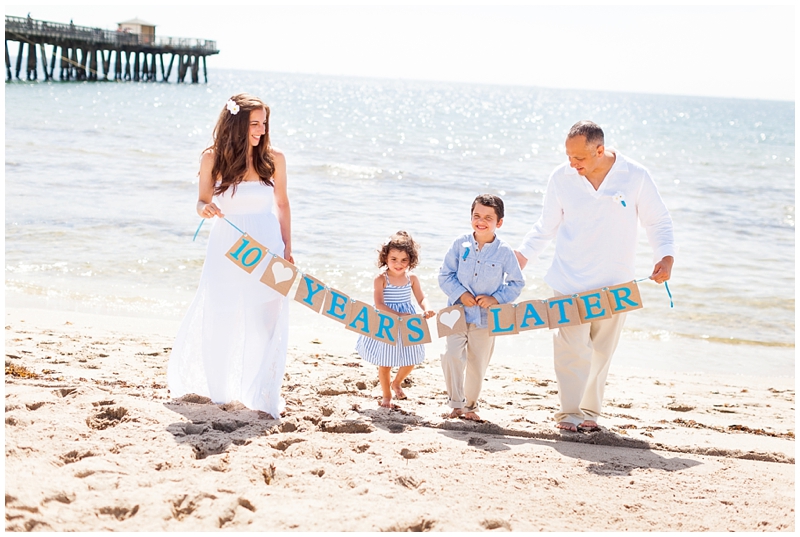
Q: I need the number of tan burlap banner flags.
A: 13